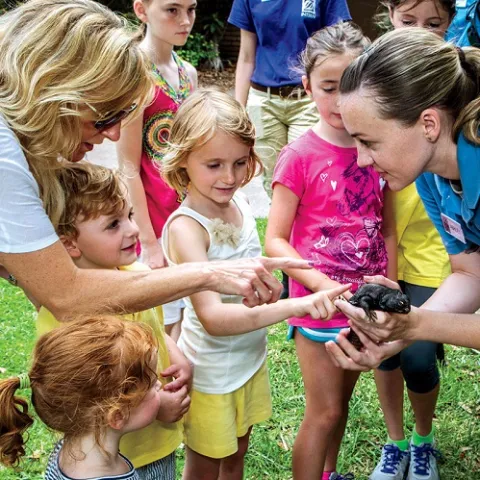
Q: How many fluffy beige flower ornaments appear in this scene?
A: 1